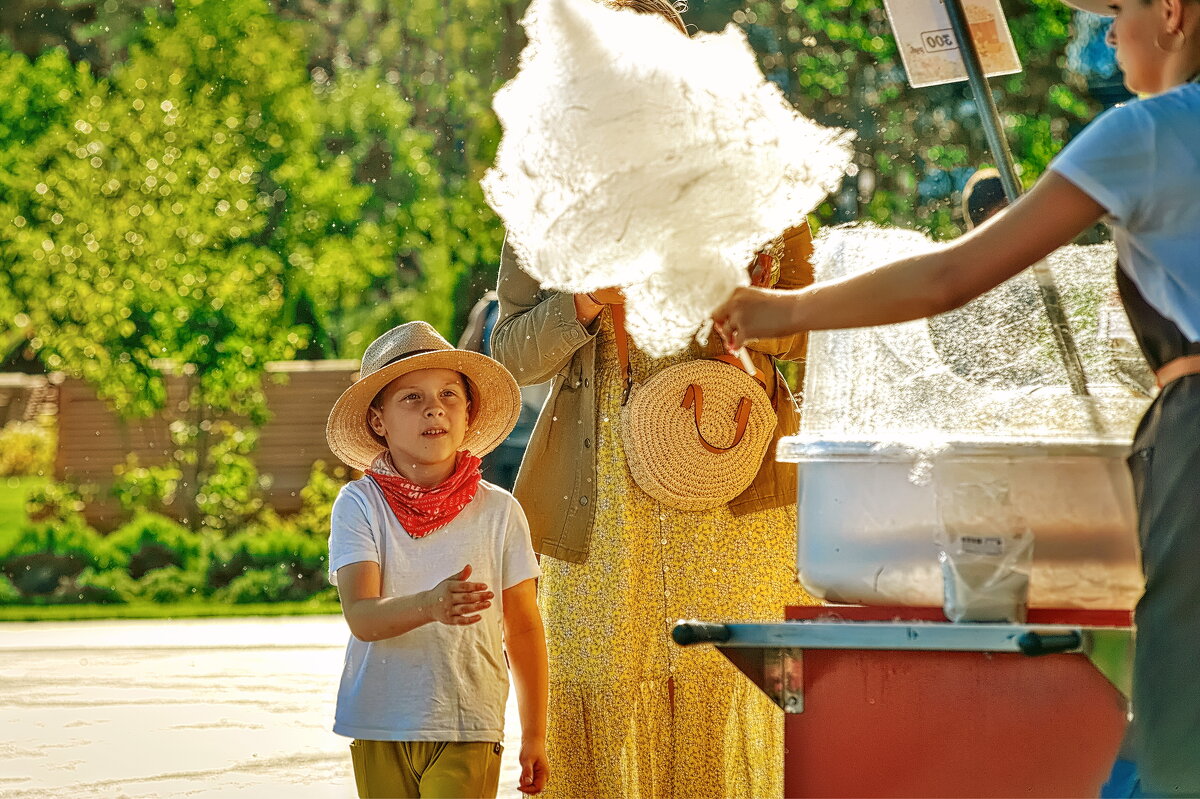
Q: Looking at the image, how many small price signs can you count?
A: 1